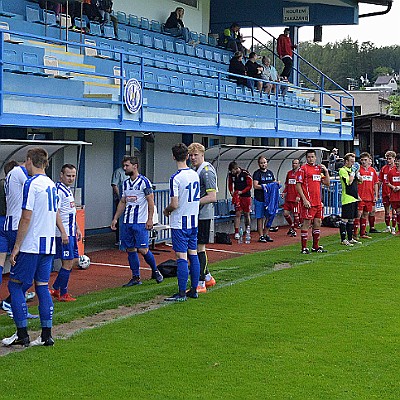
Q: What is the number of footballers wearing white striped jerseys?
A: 5